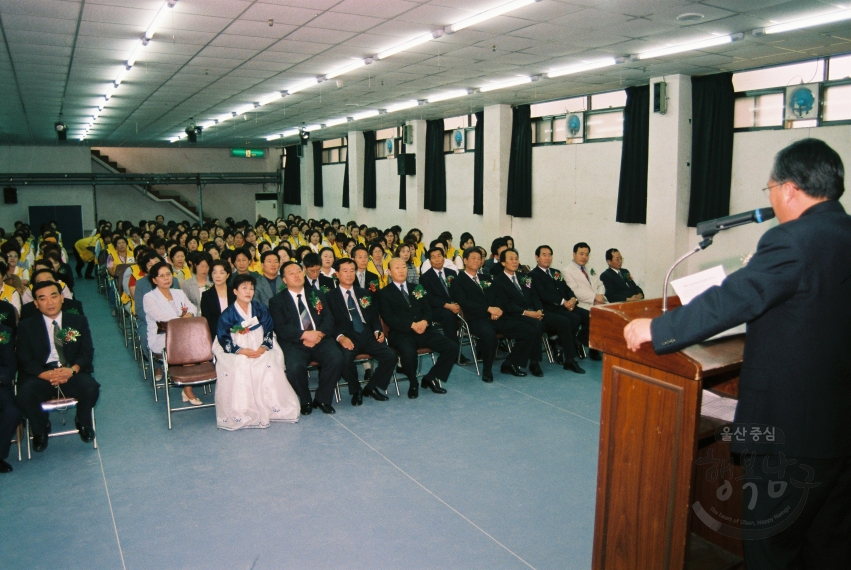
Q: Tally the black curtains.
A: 10